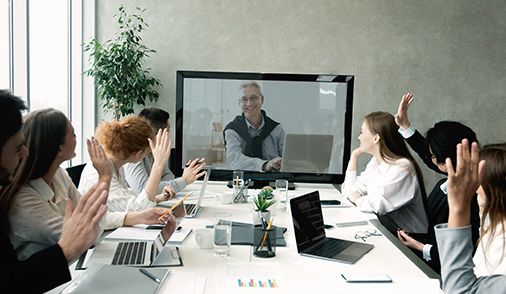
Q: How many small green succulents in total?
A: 2